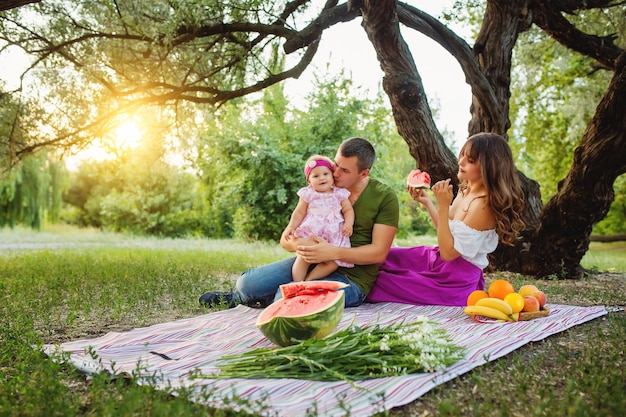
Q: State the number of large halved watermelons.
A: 1